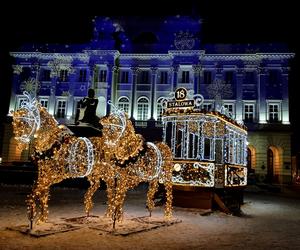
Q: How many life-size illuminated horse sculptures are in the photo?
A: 2